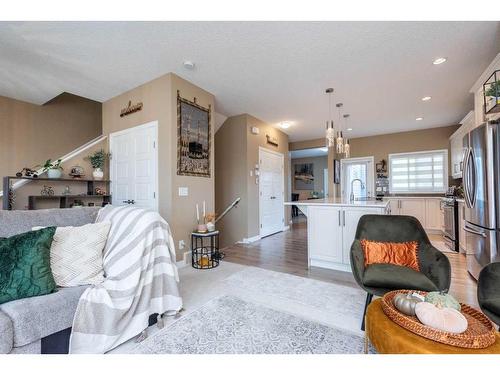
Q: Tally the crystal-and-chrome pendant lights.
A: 3